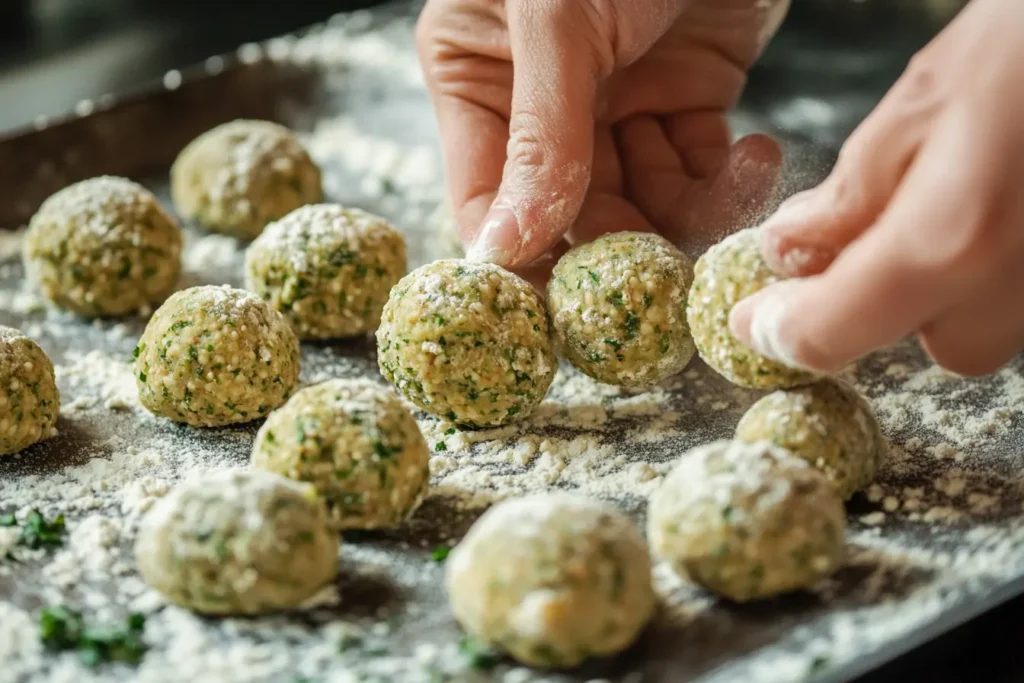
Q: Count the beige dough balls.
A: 13